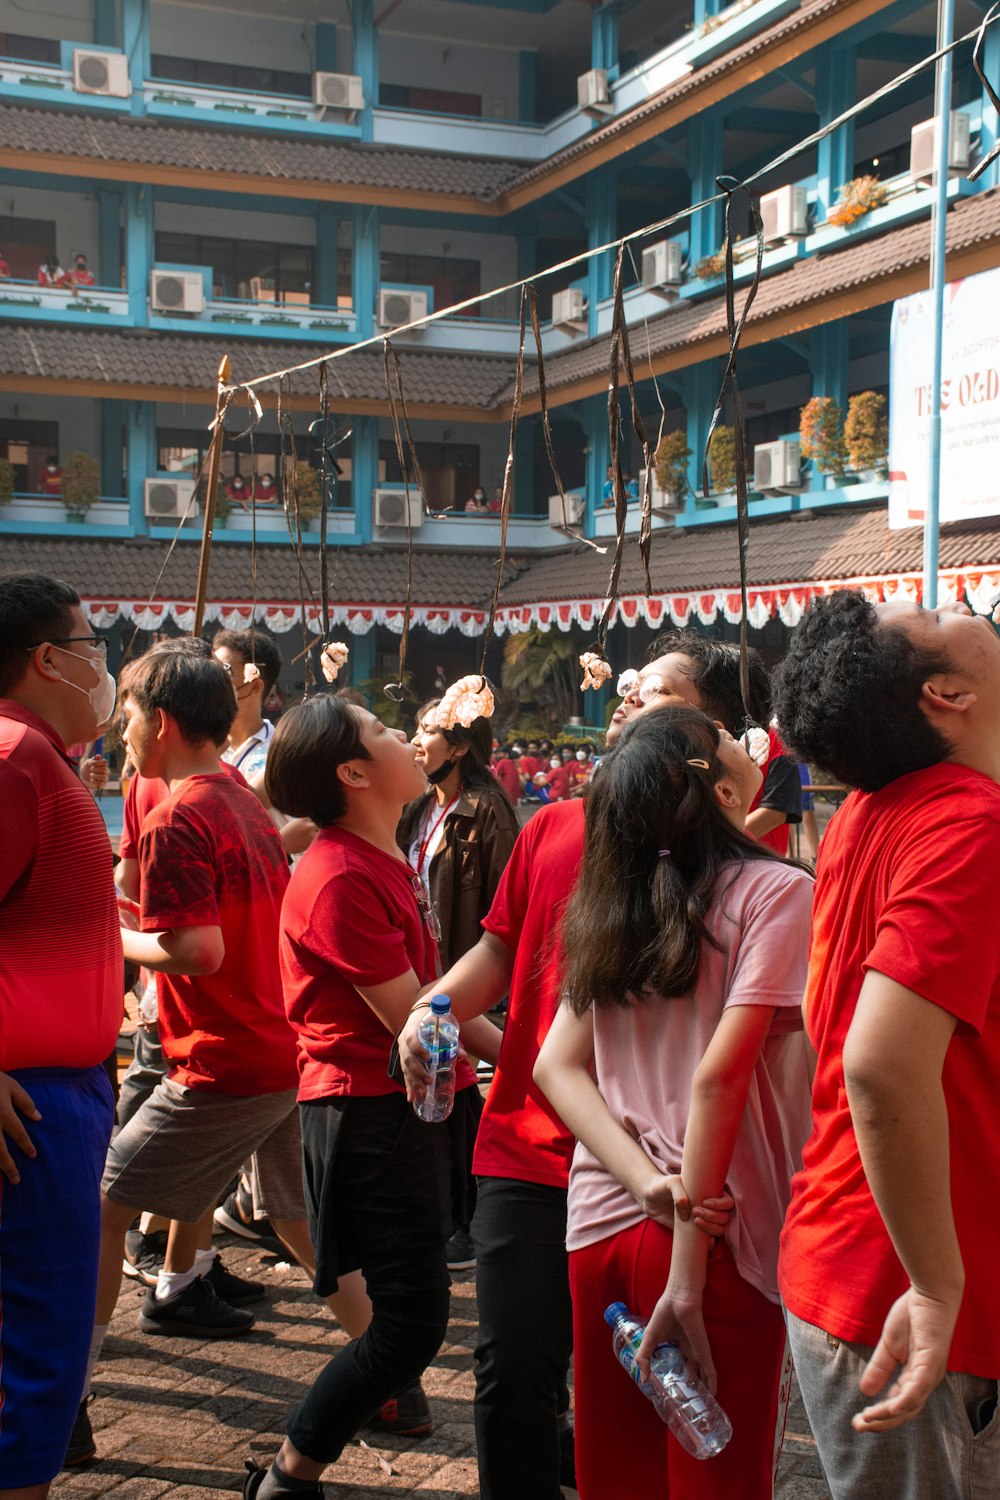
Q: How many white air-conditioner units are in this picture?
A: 14